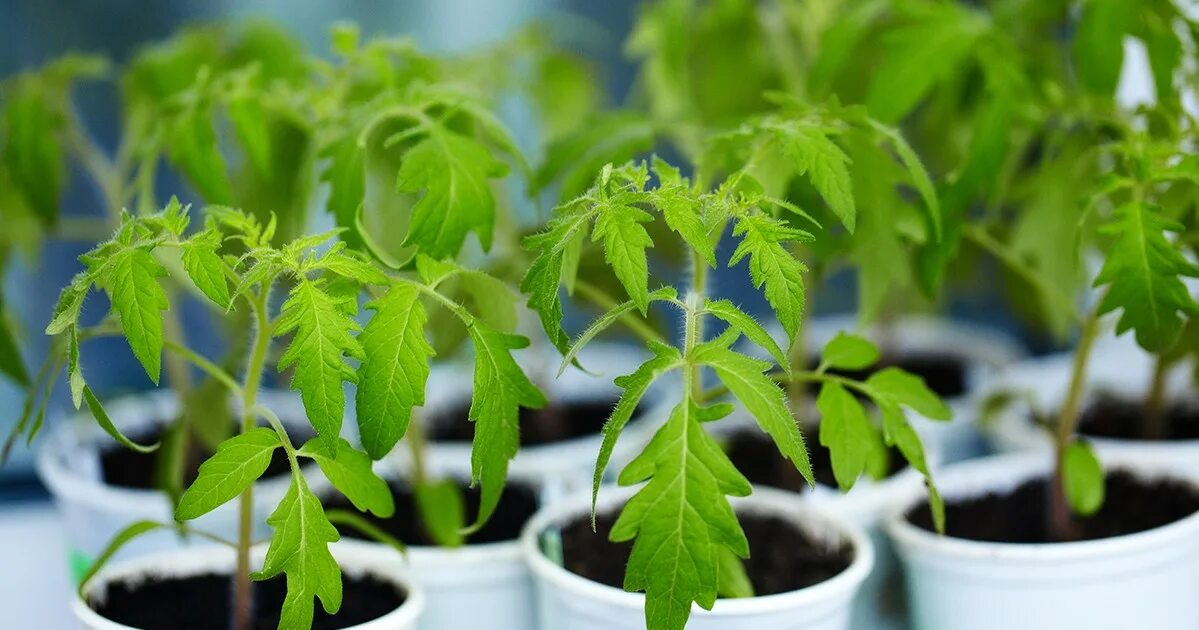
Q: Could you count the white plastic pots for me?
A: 9